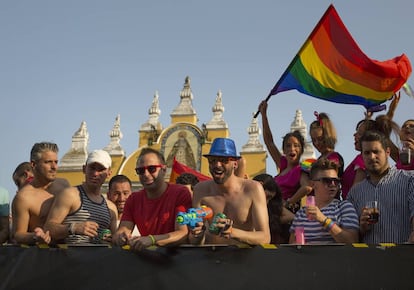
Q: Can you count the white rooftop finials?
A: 7